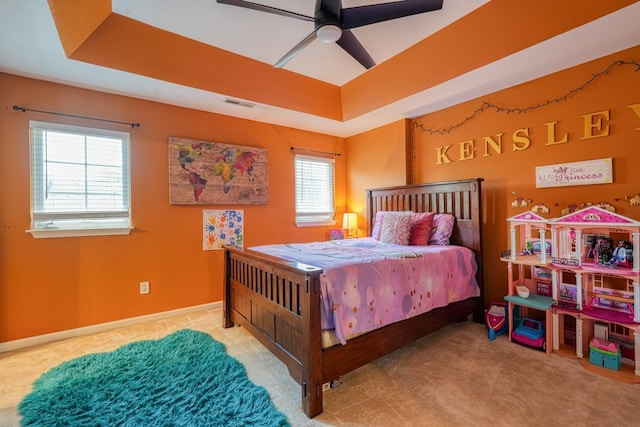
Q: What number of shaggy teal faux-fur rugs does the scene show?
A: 1